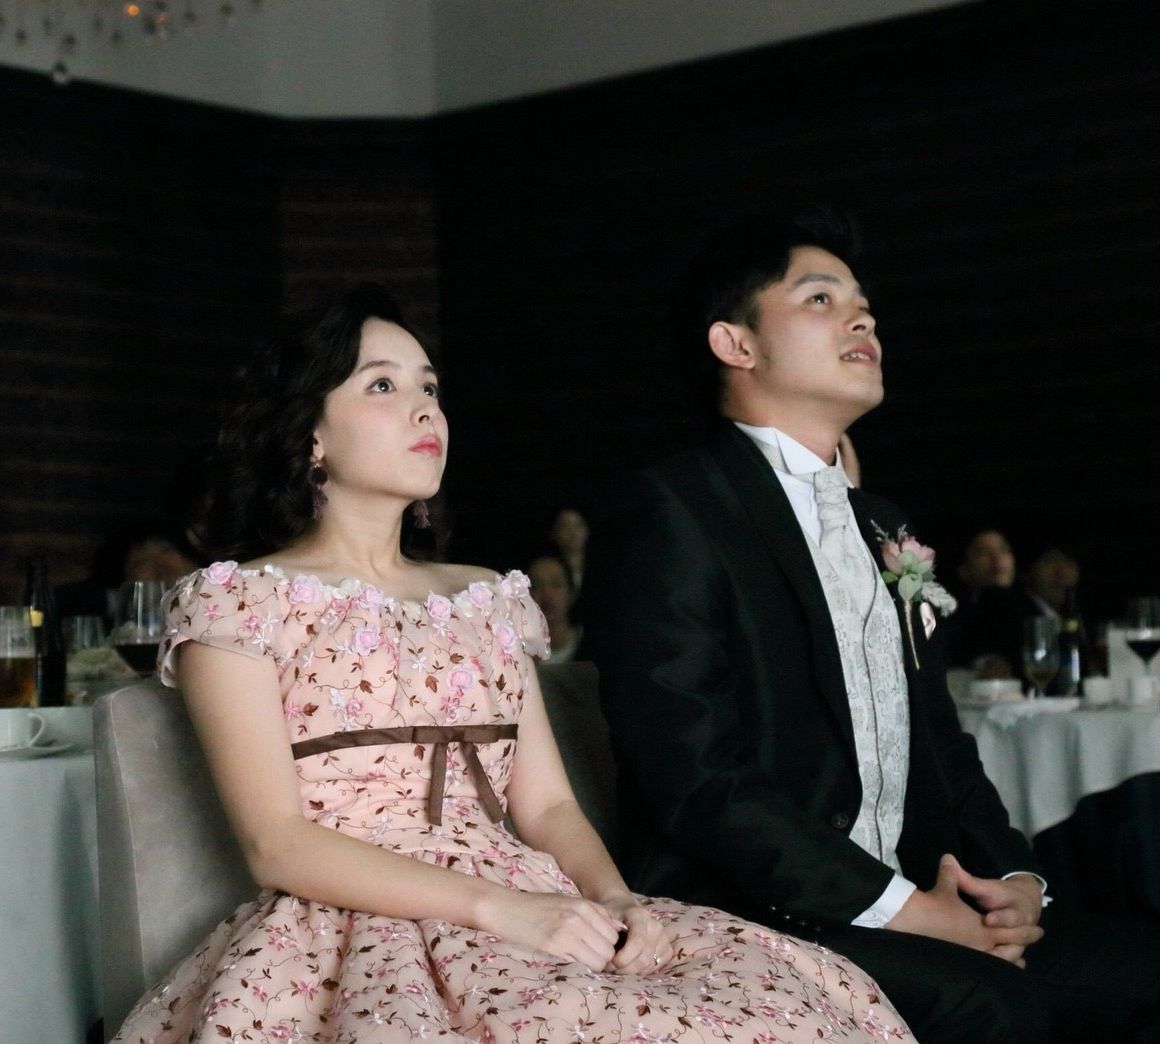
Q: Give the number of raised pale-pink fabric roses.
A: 9